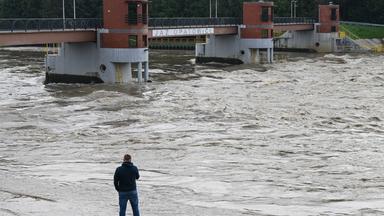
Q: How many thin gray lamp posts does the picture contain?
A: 6